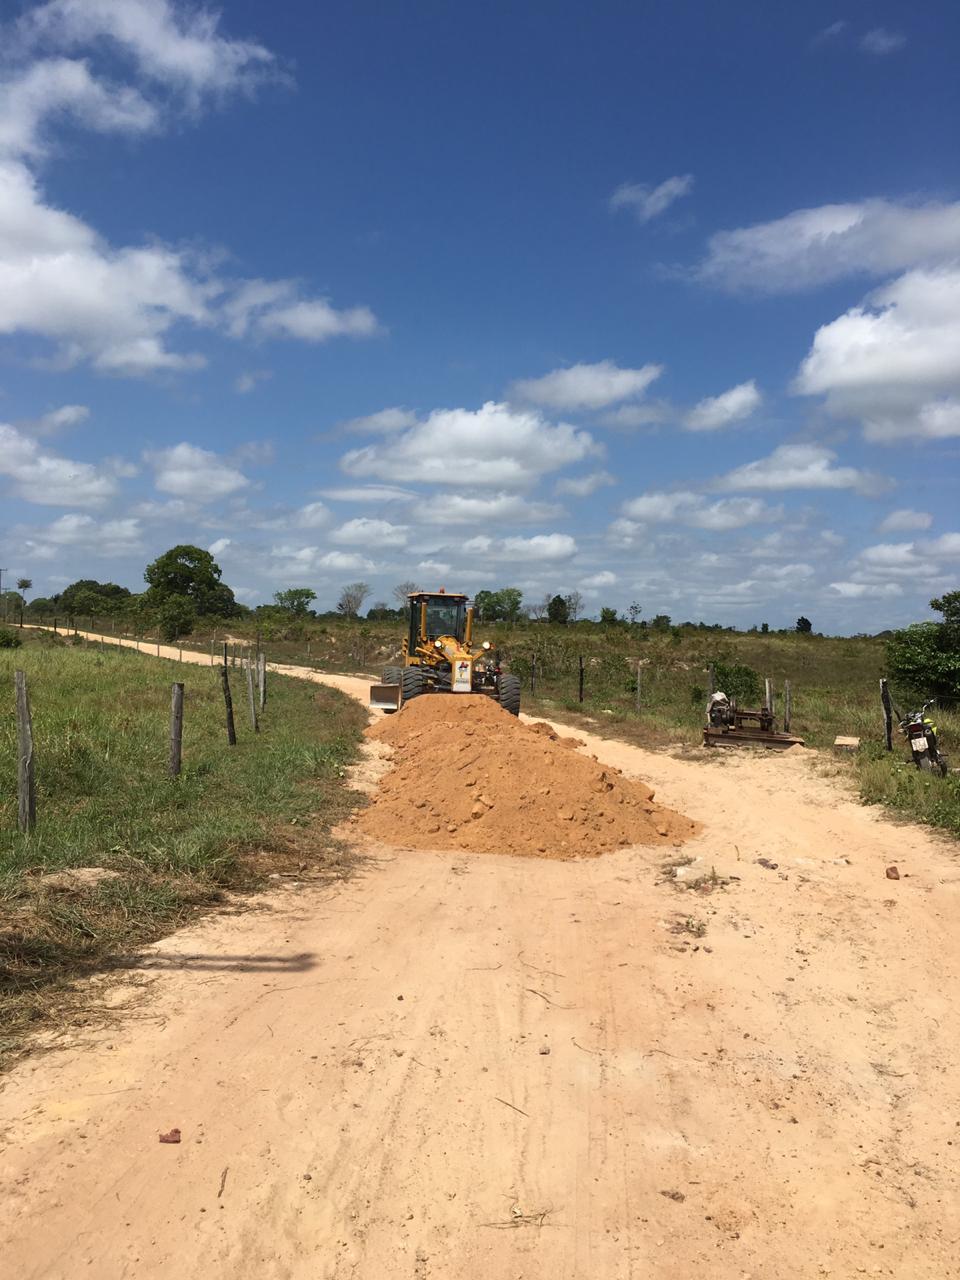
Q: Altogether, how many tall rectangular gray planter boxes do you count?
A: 0